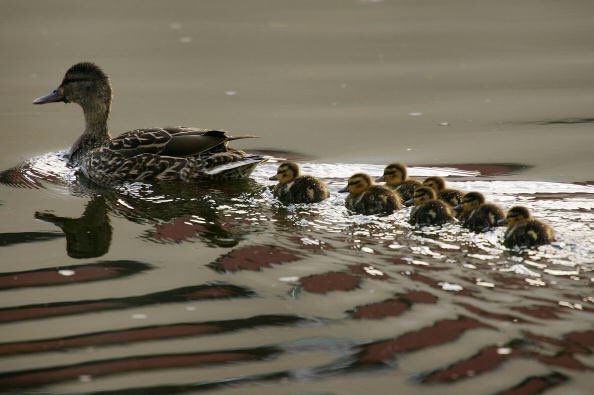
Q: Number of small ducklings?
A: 7